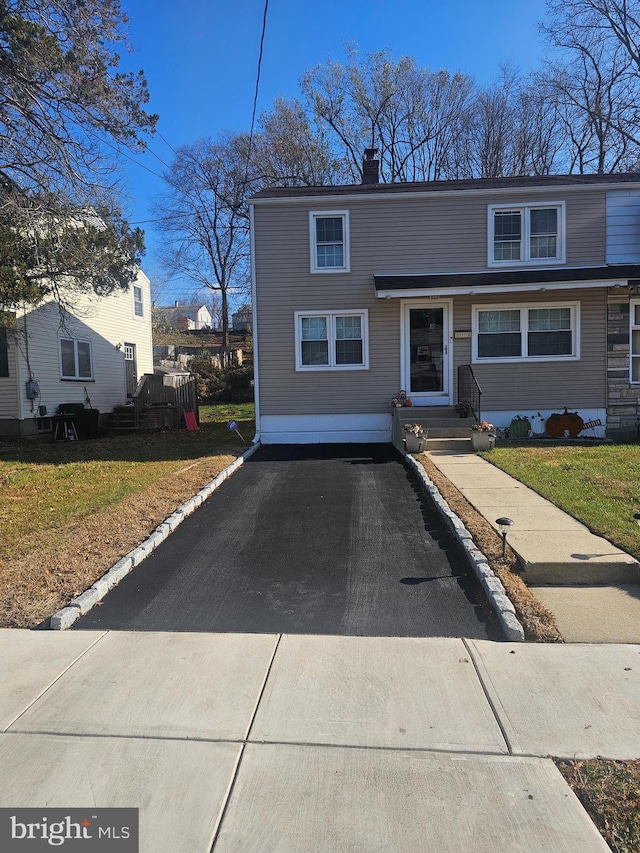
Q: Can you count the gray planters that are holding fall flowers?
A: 2